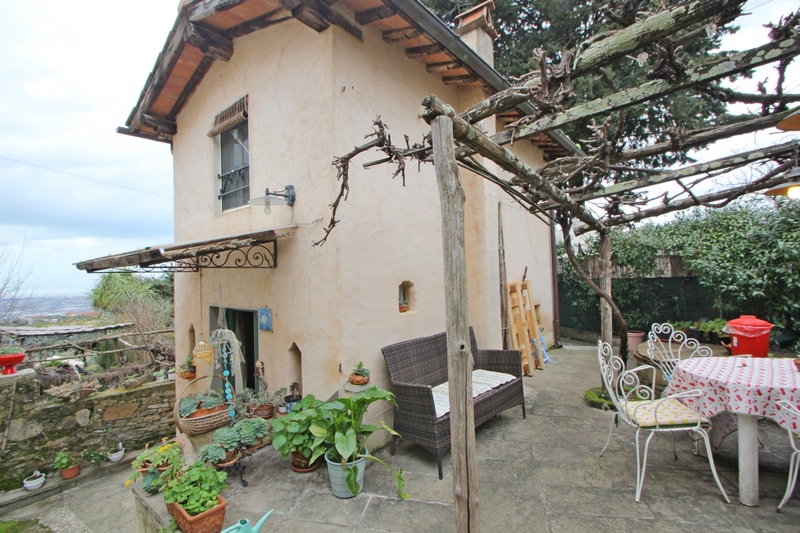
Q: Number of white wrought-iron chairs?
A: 3